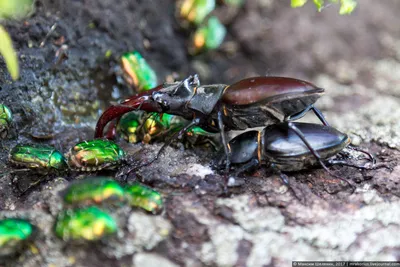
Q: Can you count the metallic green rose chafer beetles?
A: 13